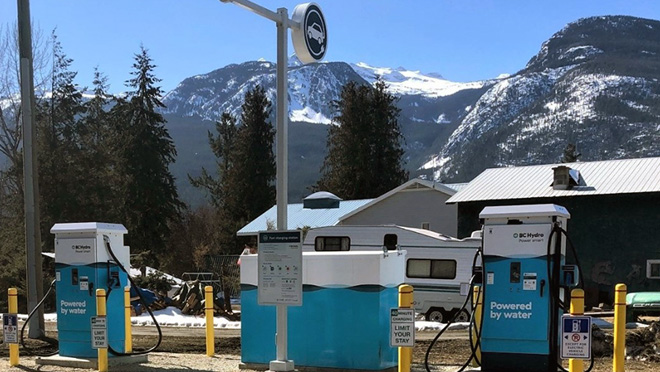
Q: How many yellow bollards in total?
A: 8